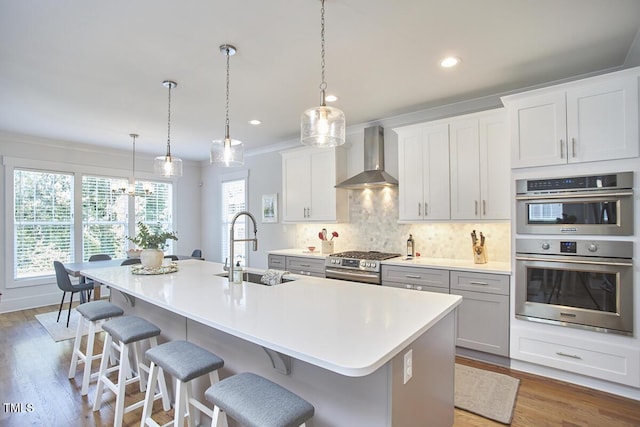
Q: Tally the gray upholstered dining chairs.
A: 5